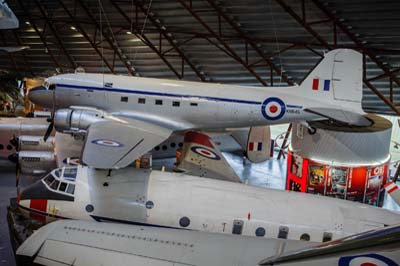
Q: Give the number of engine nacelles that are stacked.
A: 2